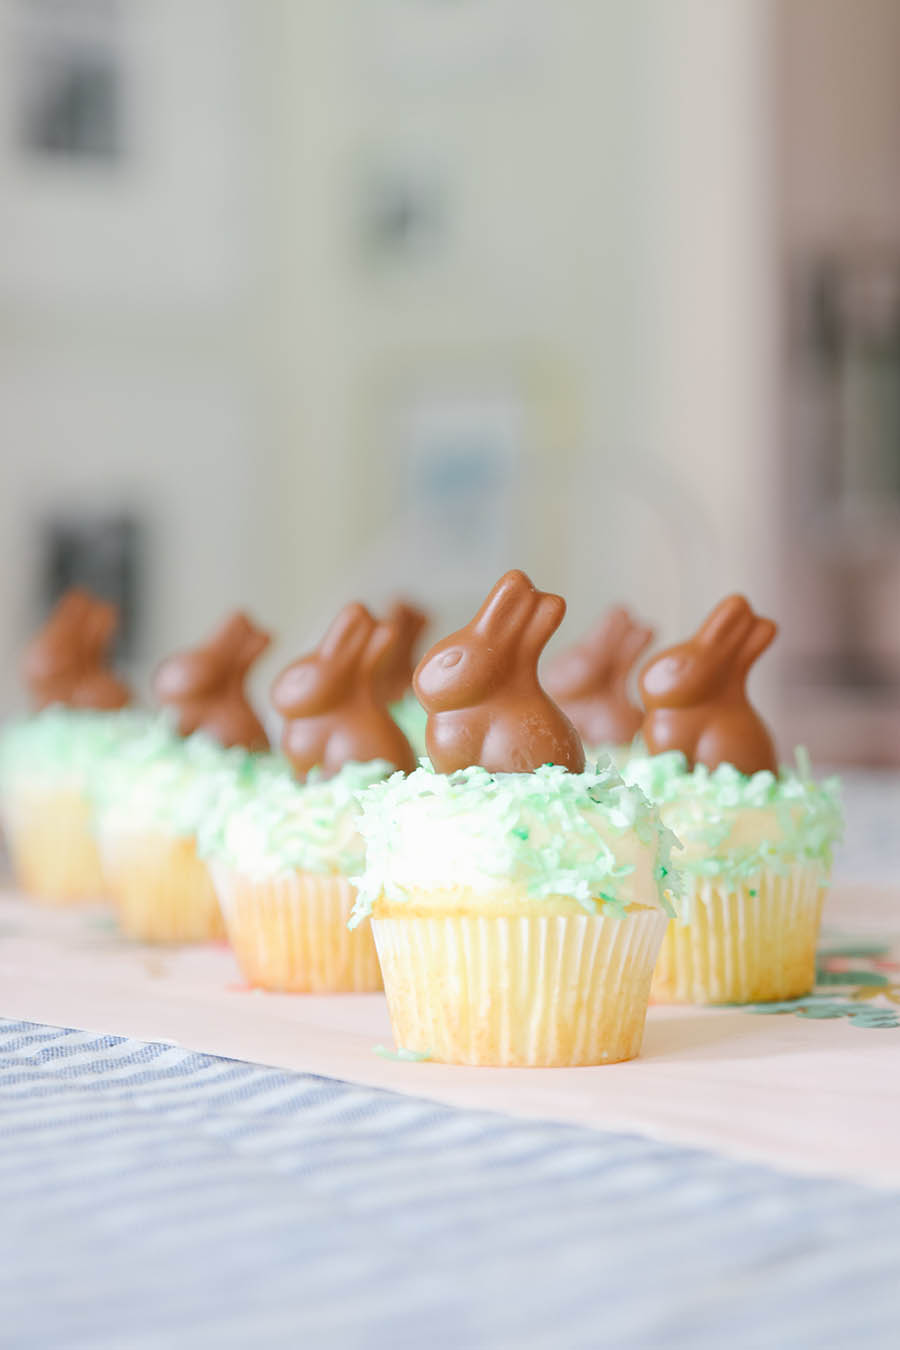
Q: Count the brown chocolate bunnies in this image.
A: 7